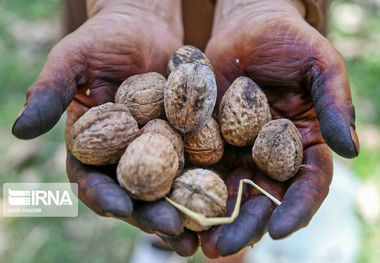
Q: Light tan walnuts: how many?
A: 10